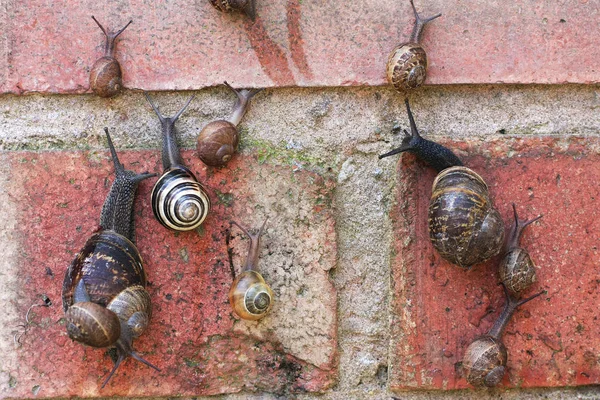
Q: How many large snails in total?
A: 2